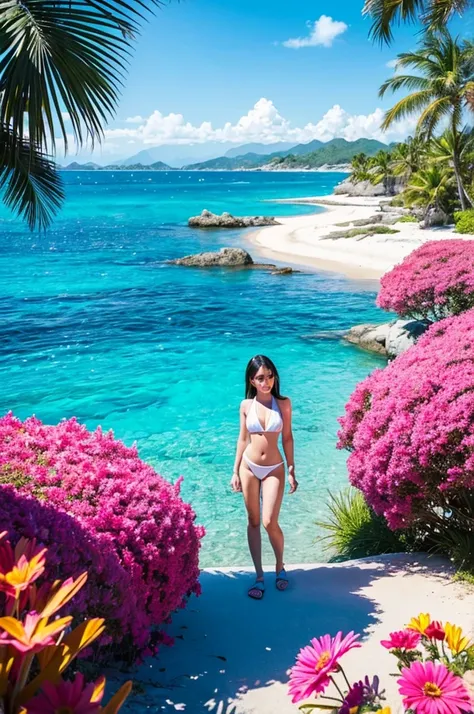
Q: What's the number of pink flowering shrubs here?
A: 3